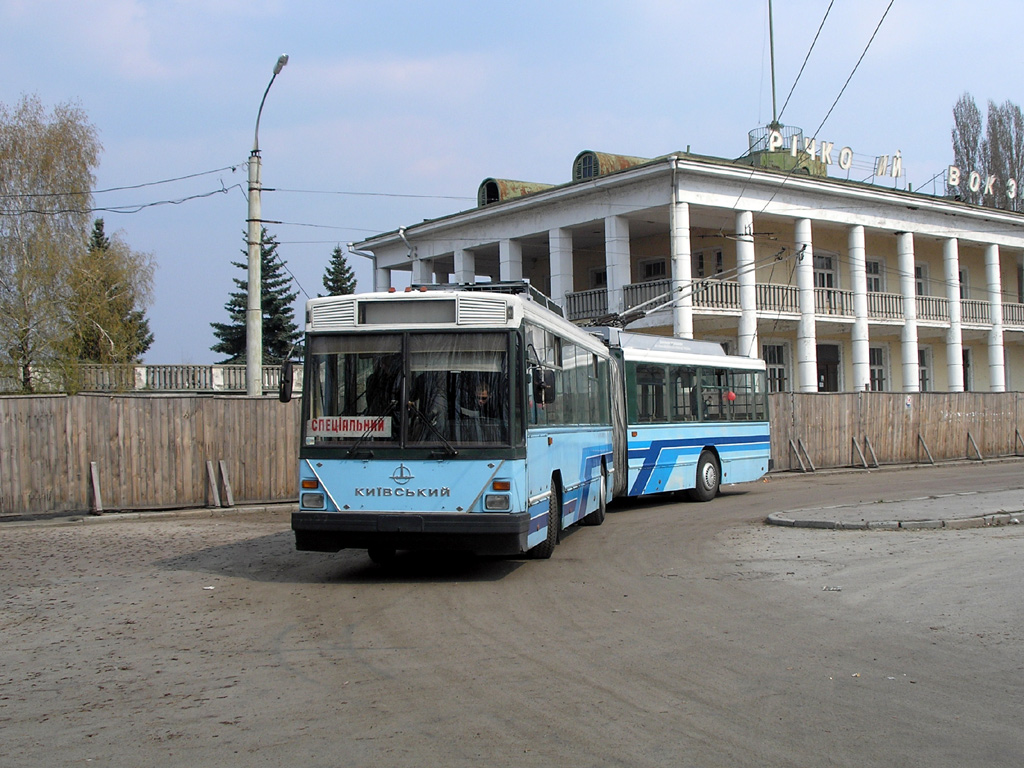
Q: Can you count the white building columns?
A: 13